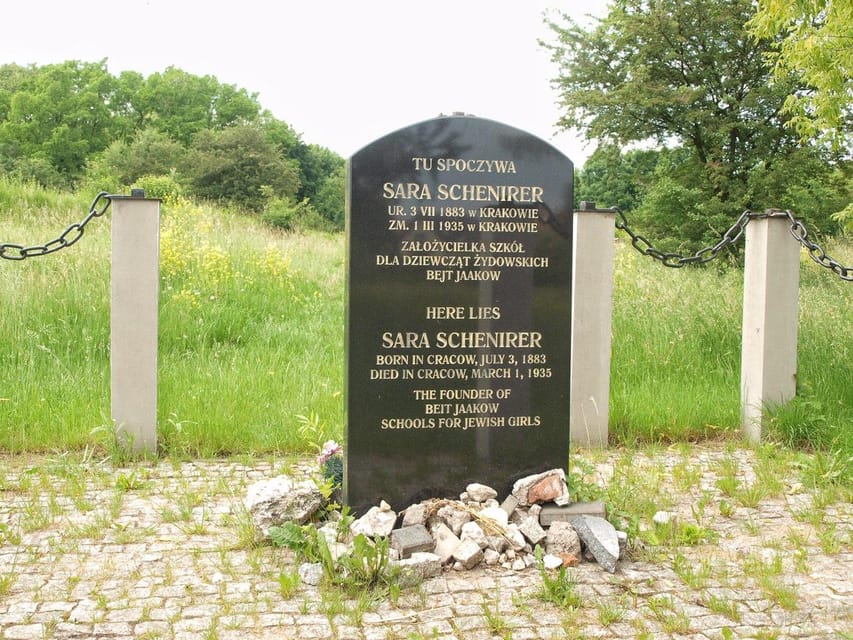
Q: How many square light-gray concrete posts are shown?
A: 3